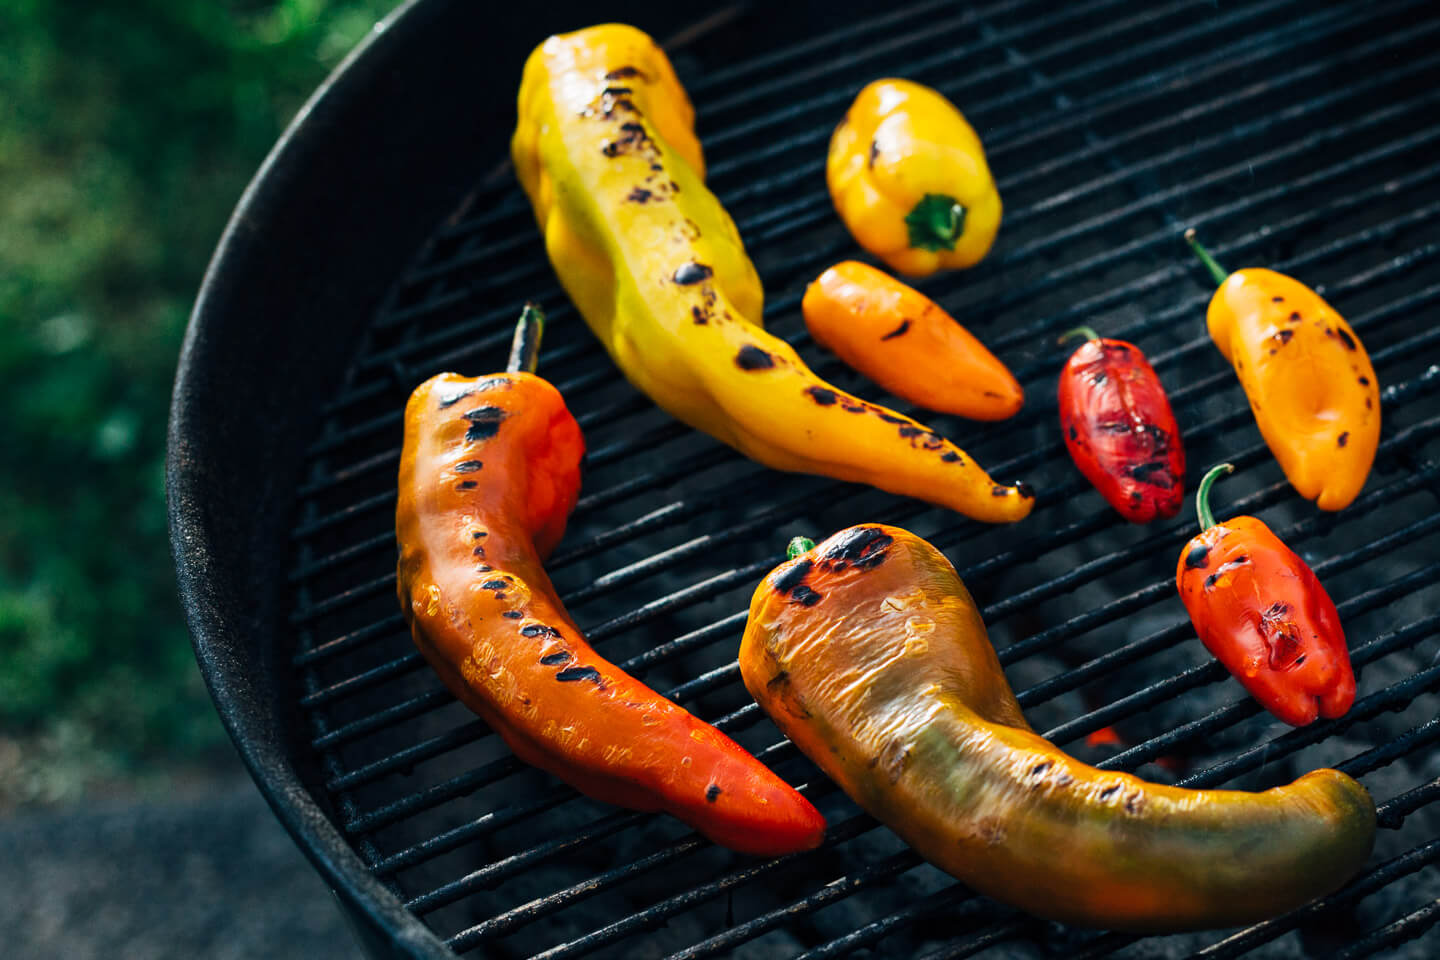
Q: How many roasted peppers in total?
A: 8